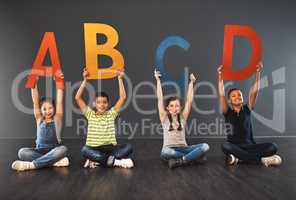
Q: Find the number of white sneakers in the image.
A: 6